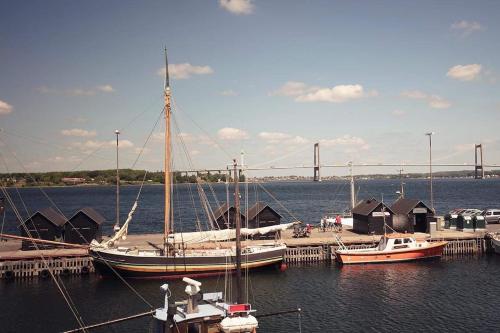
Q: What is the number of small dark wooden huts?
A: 6